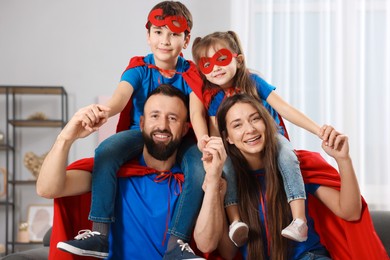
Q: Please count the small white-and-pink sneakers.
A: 2